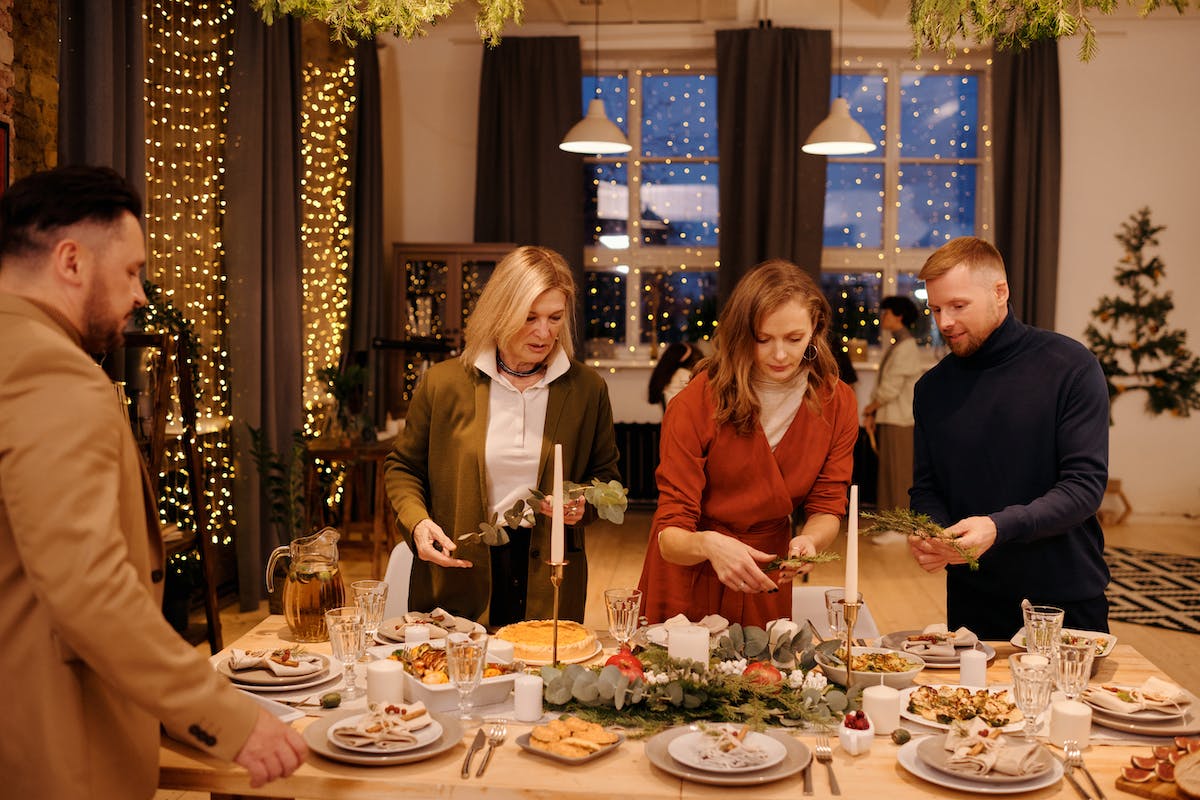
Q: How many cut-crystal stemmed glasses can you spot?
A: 8